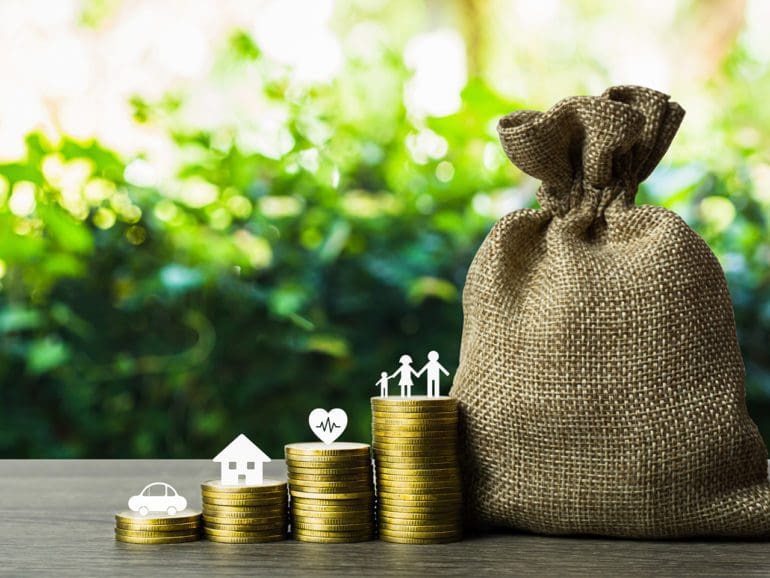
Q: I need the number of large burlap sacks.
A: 1